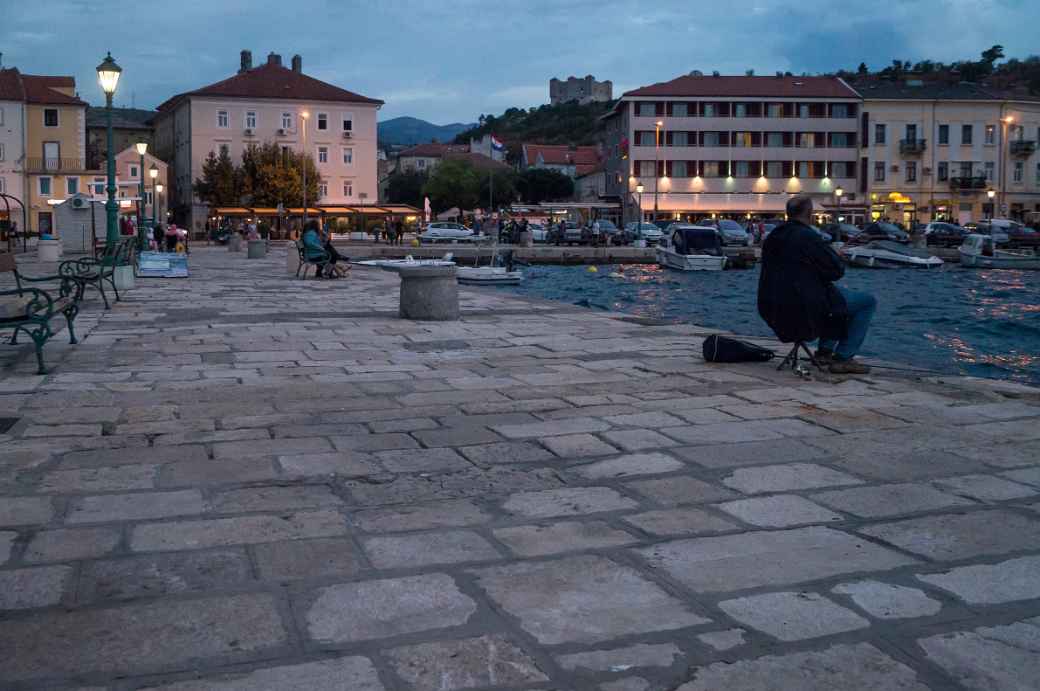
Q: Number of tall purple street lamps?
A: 0